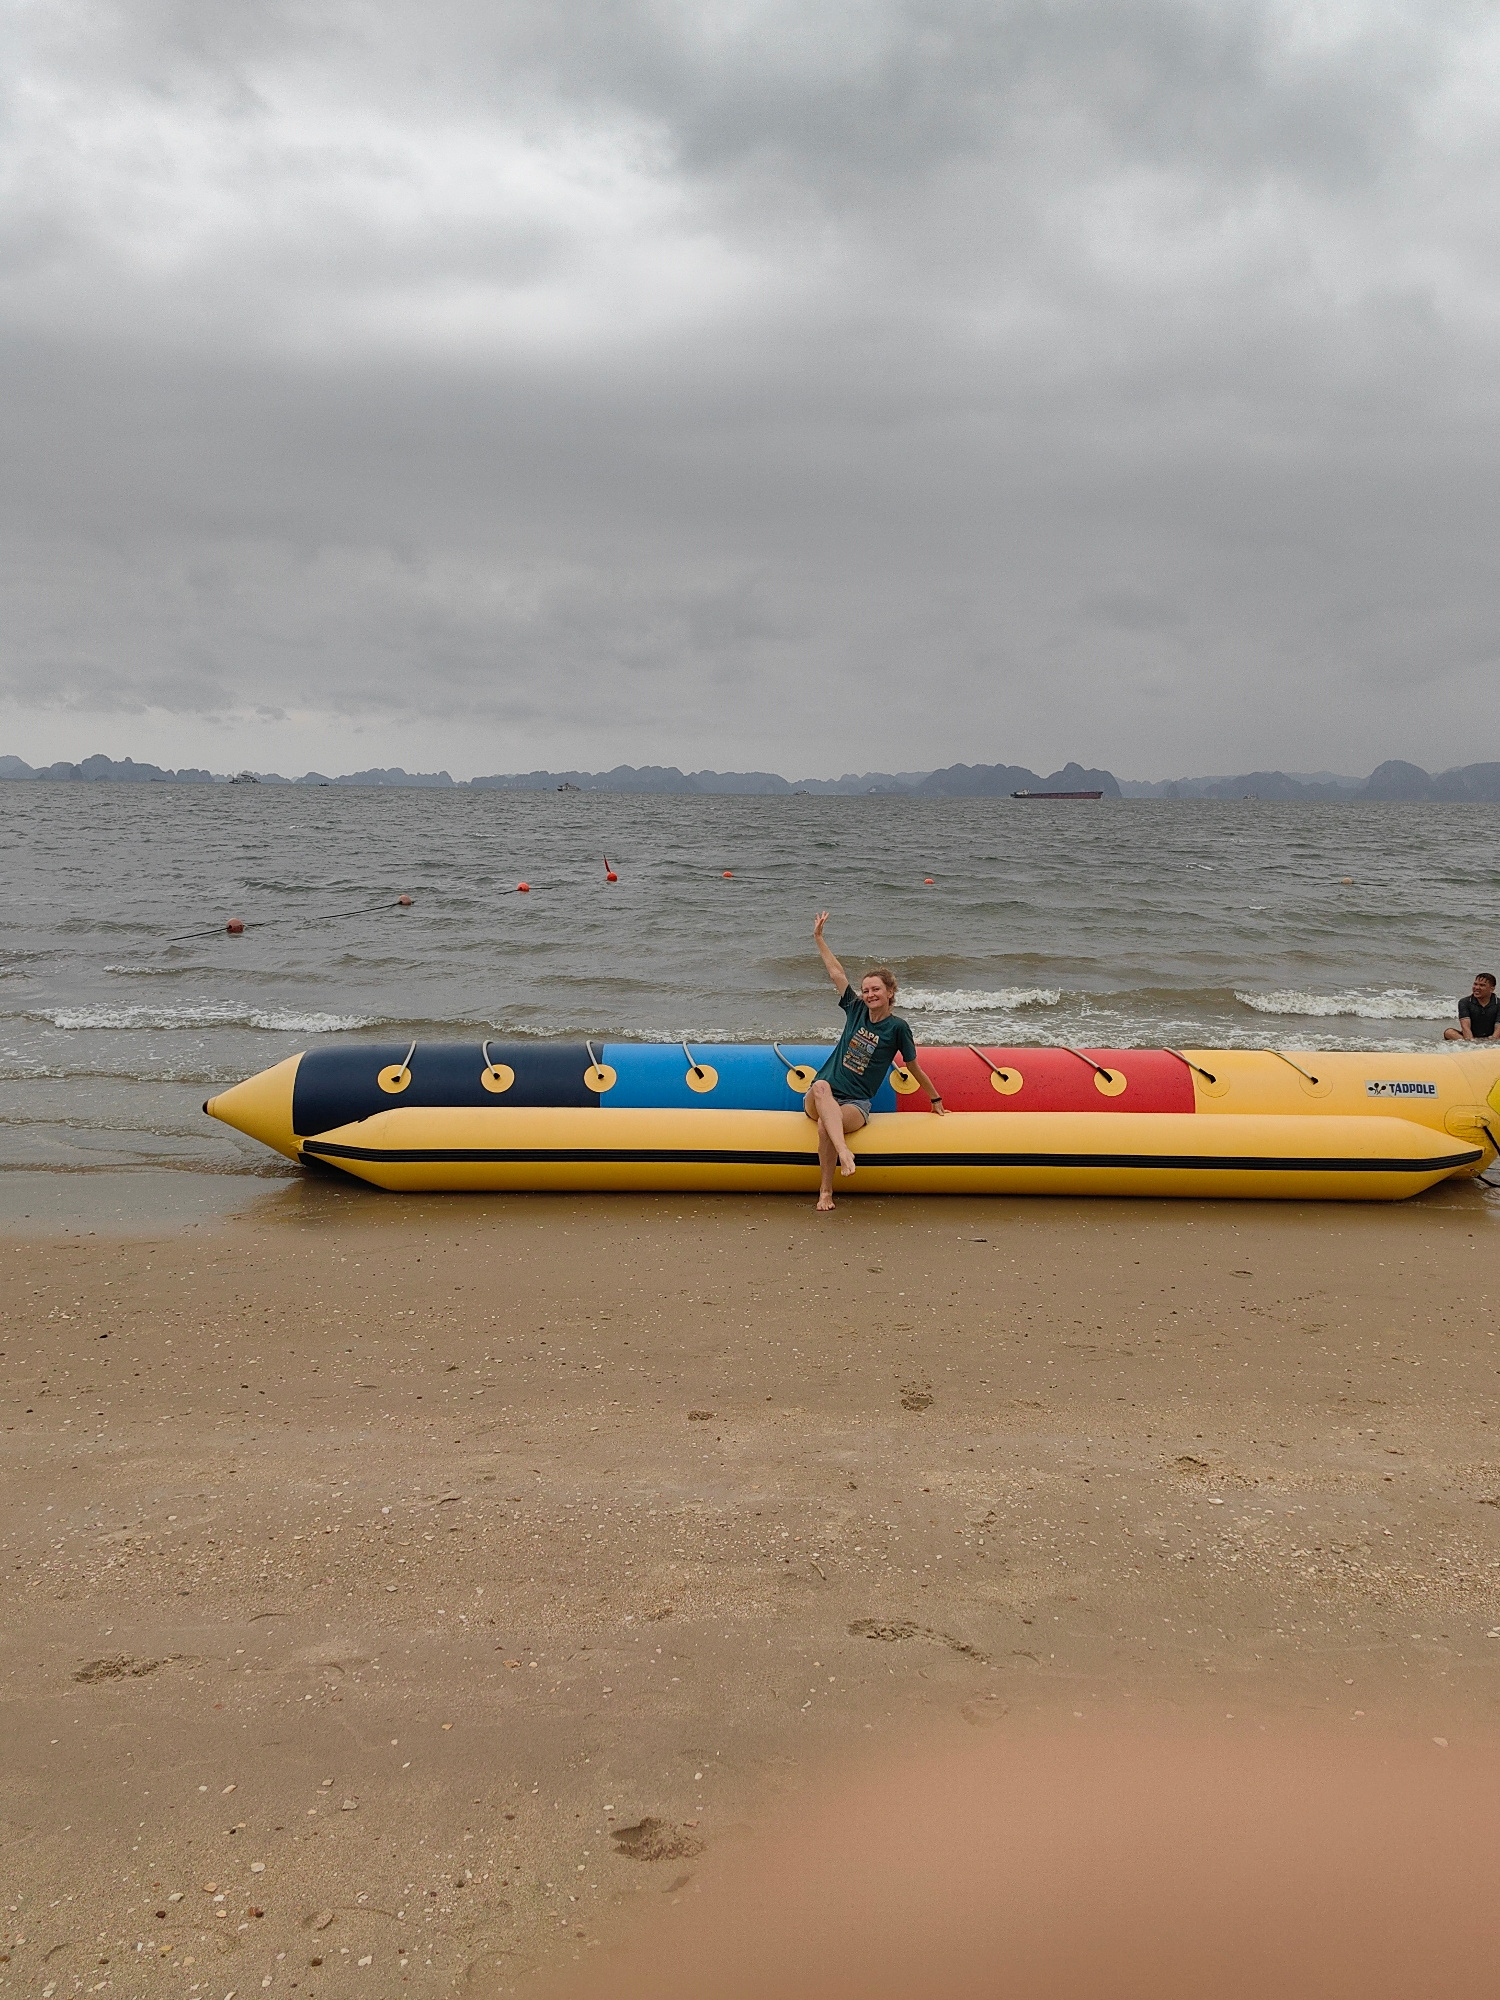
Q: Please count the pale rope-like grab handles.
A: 10